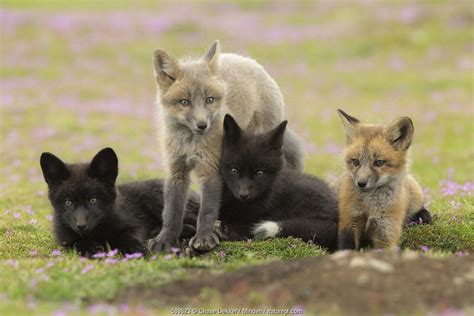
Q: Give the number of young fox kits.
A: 4